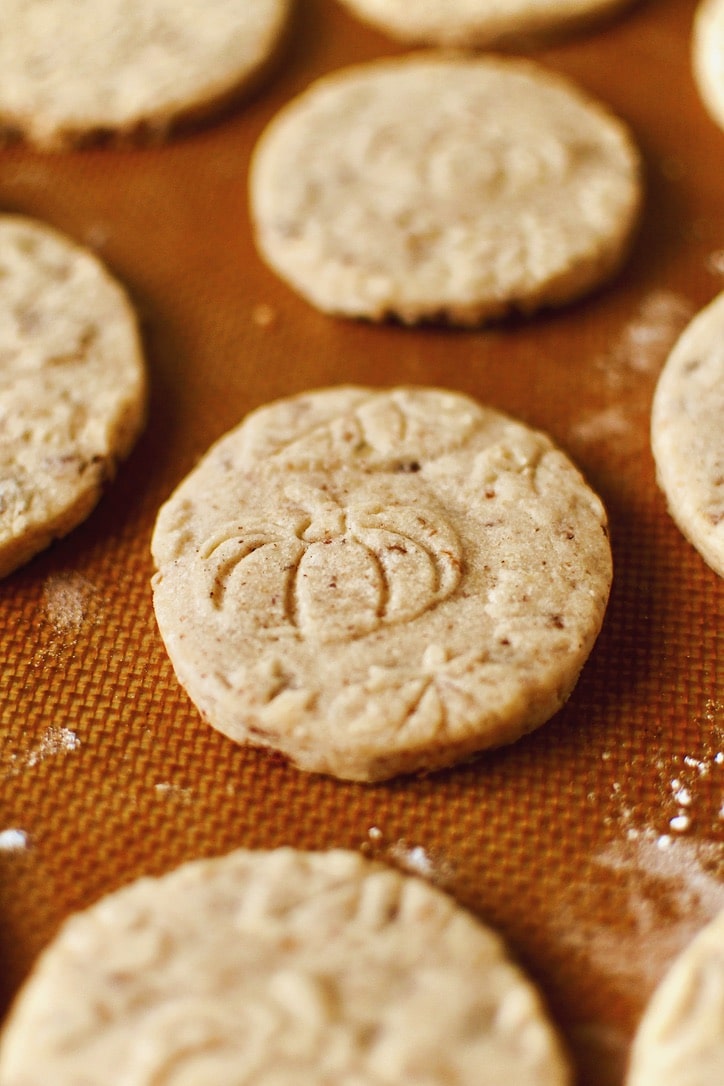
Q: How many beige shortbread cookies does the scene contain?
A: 9